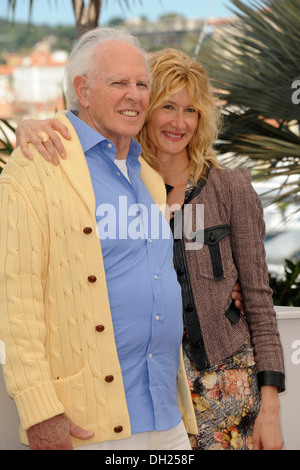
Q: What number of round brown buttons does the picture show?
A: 5